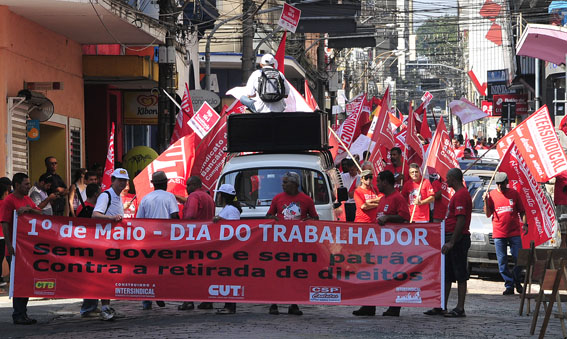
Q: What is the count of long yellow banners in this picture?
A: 0